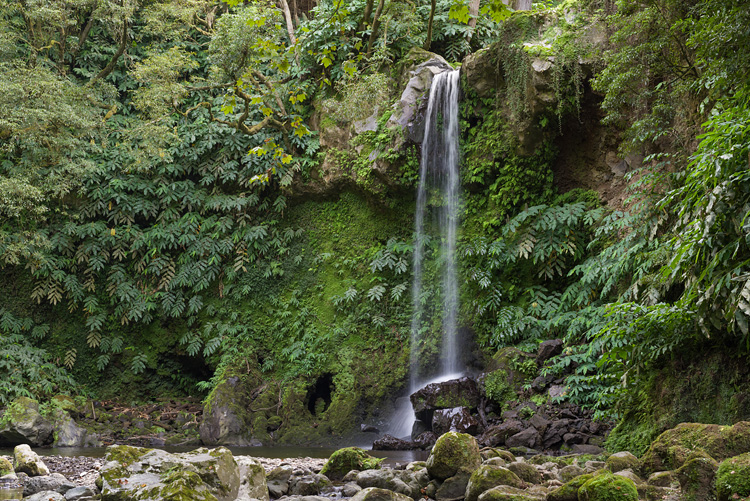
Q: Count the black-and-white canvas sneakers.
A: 0